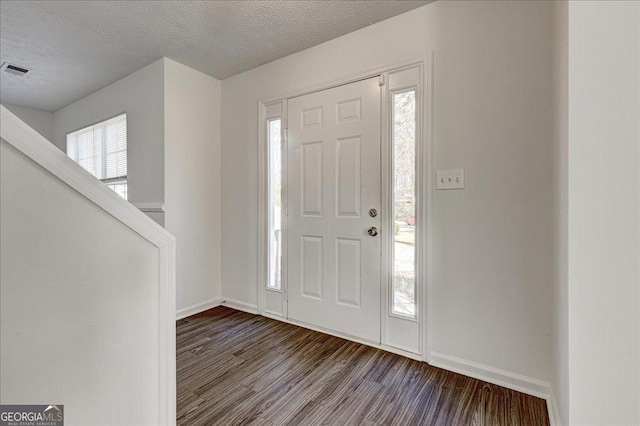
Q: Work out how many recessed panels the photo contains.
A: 6